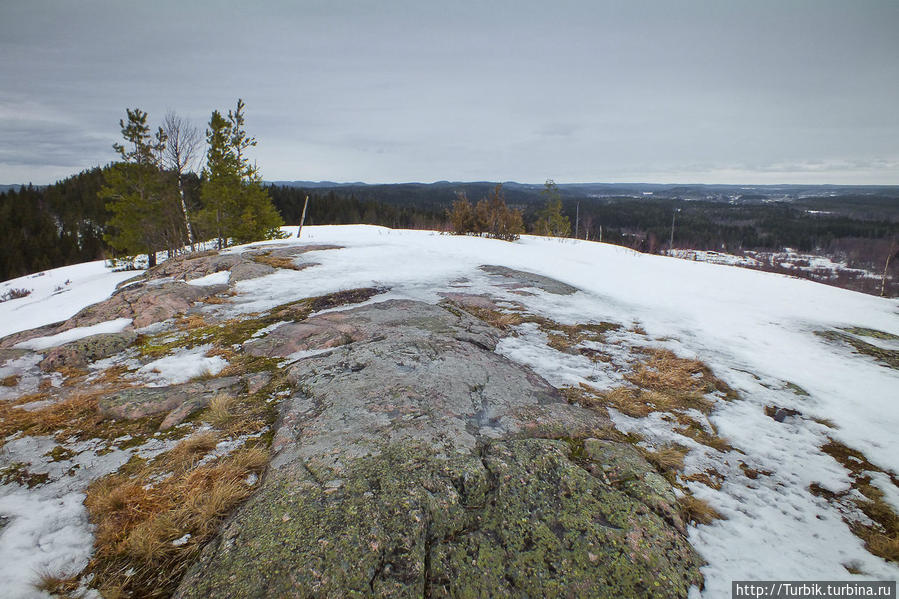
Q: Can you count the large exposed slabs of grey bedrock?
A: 1